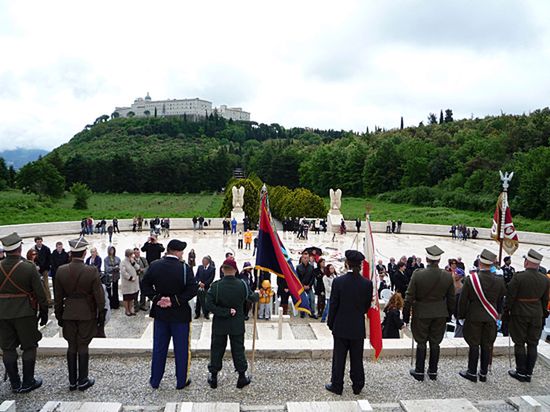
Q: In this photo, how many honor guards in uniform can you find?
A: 8